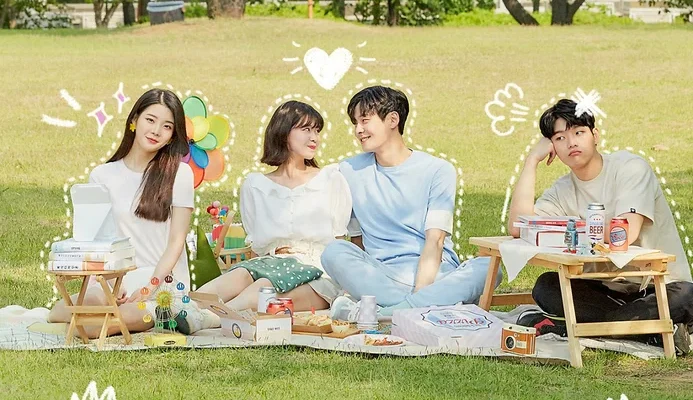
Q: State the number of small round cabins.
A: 10